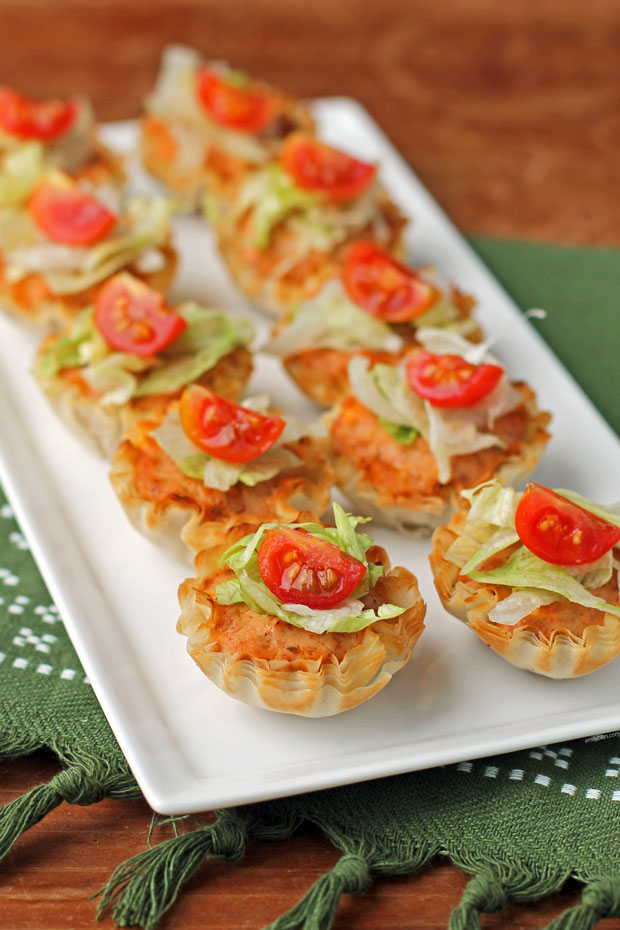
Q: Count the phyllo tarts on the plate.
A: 10